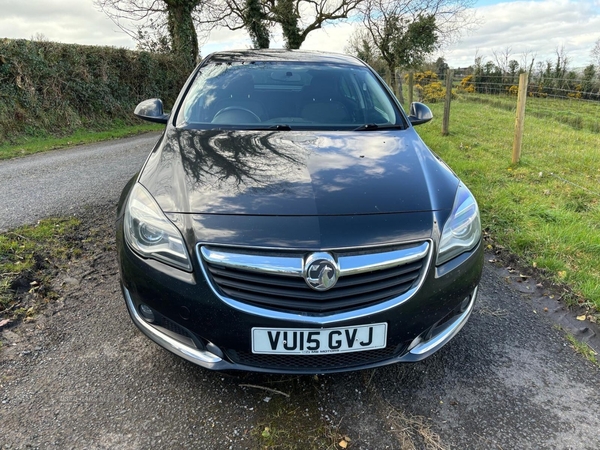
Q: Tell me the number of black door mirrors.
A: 2